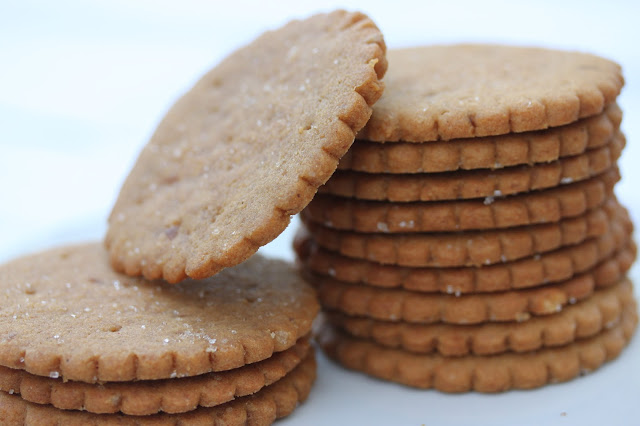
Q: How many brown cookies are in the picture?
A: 13